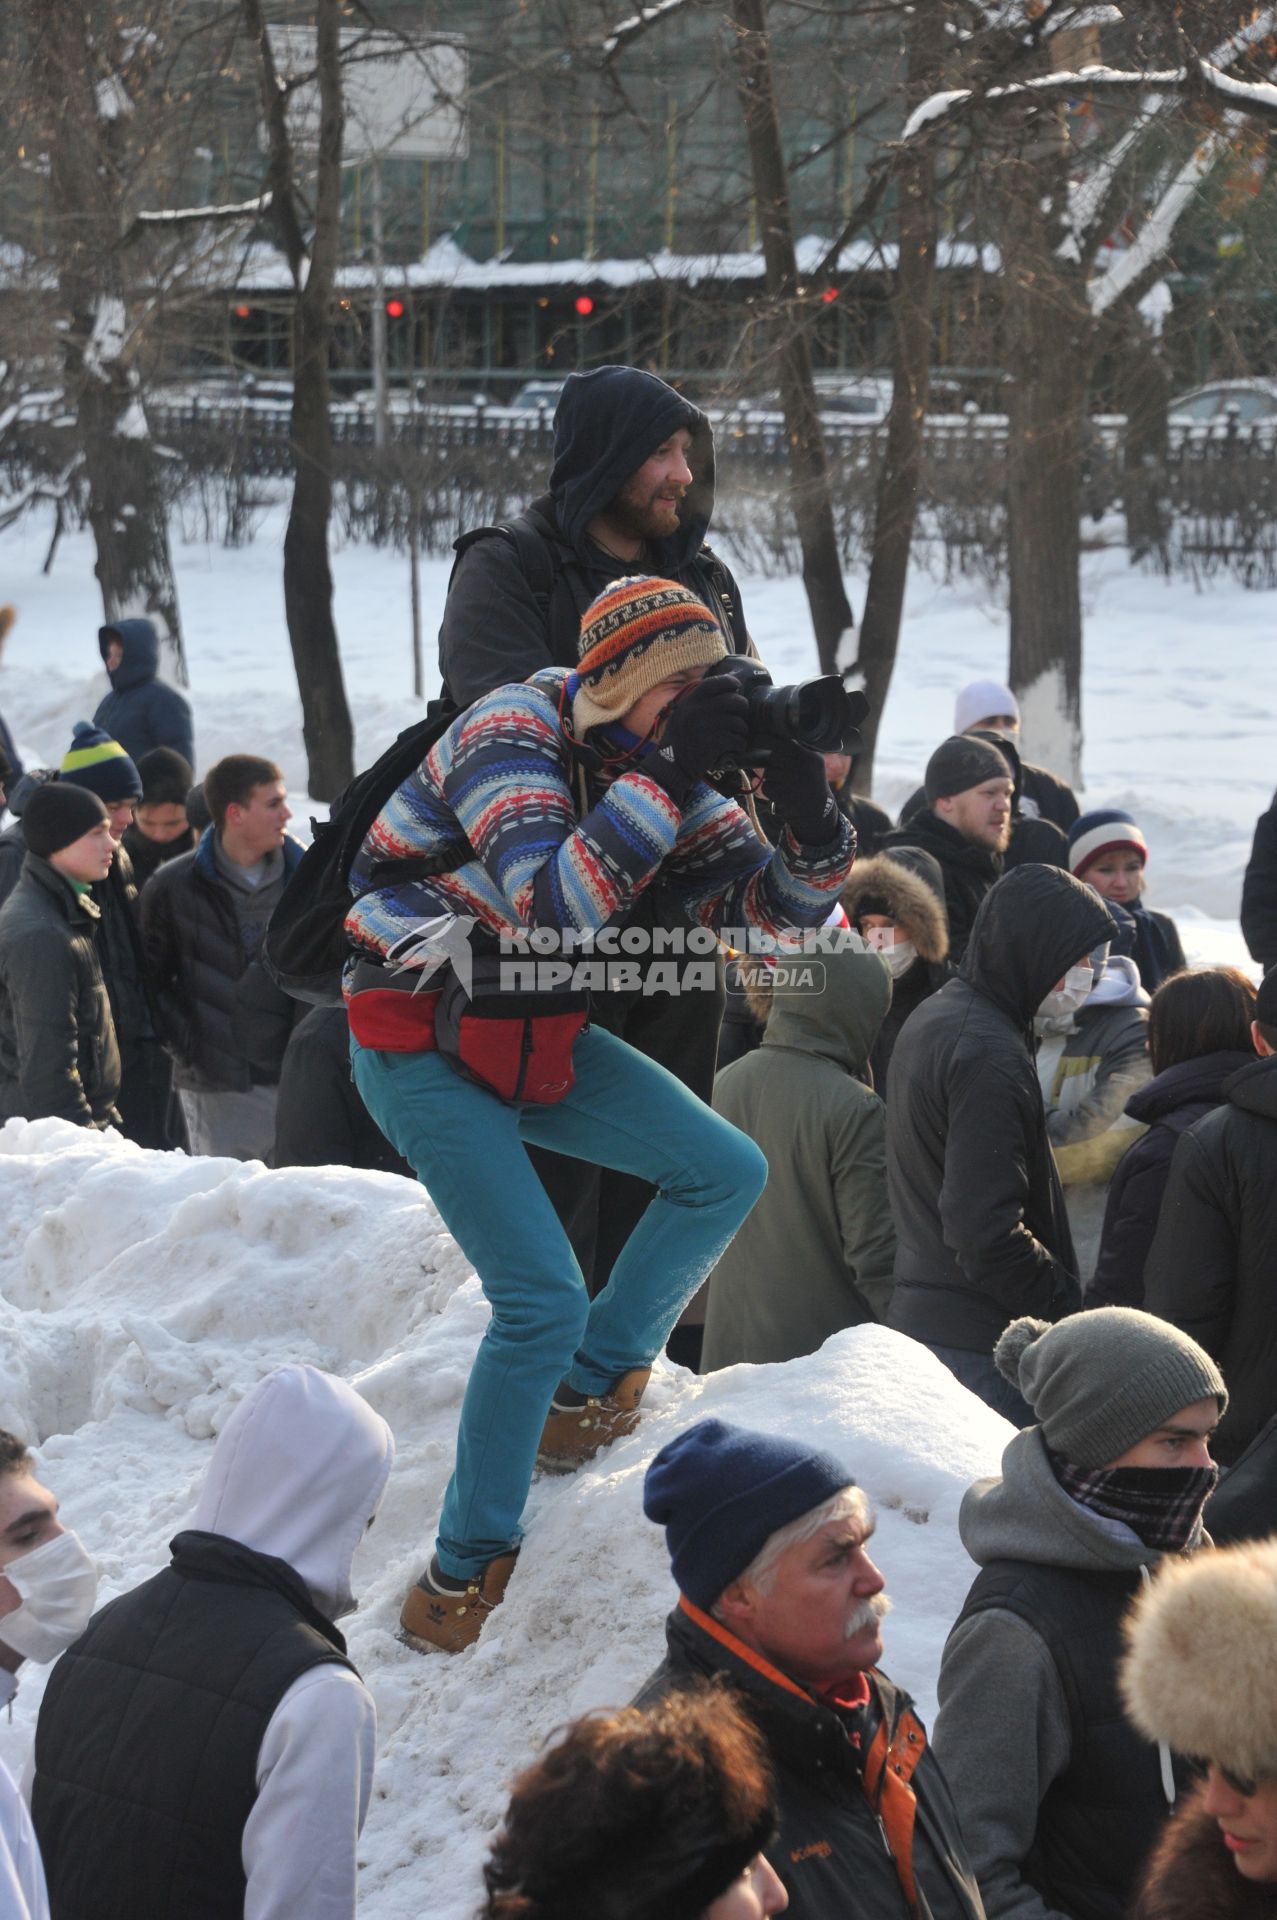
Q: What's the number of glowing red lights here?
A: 4